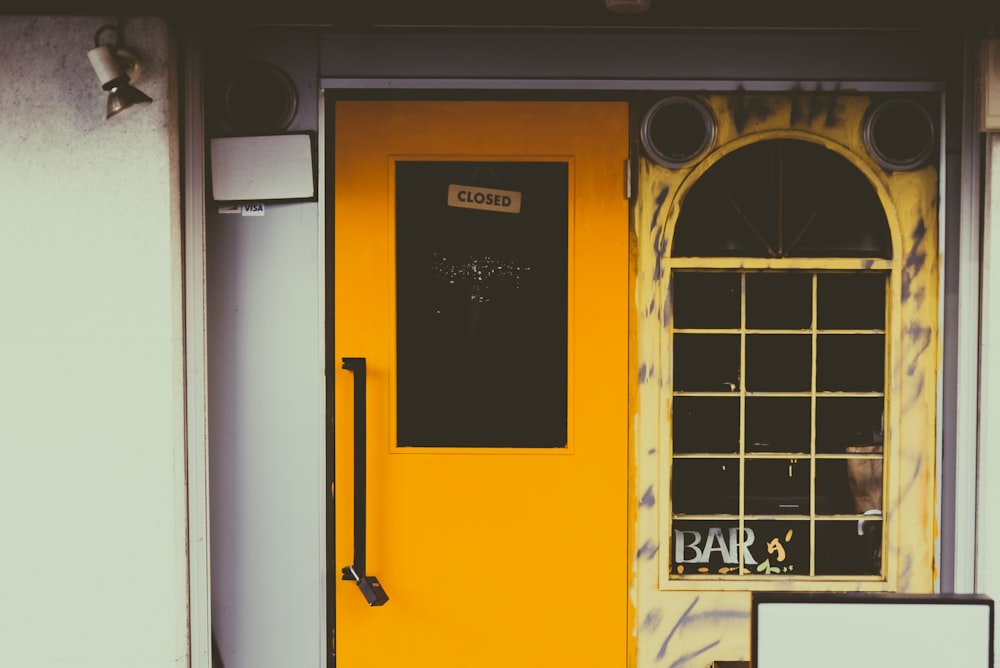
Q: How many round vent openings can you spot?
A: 3